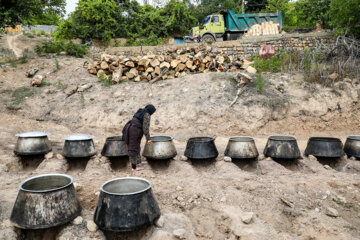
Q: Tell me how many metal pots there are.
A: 11